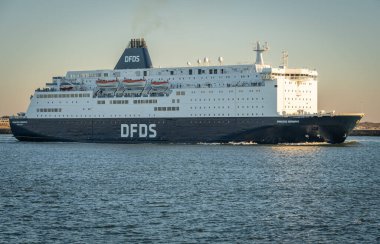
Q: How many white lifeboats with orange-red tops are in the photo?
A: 3